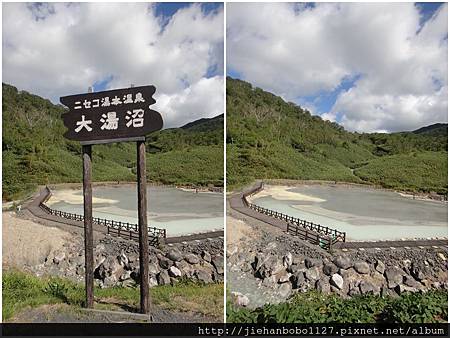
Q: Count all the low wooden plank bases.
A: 1